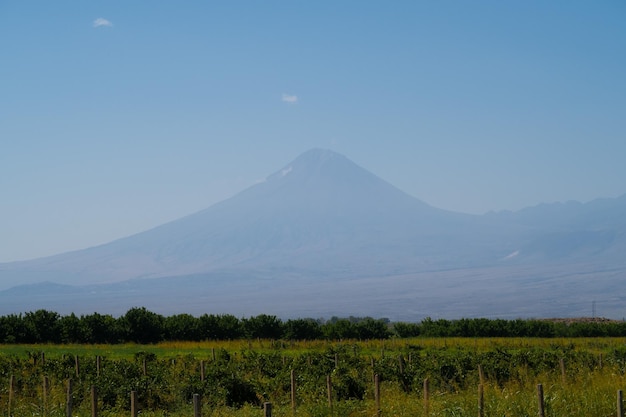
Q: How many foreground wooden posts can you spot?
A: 14